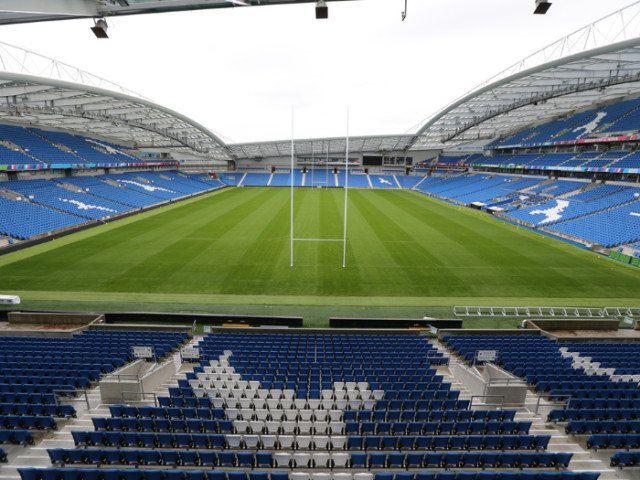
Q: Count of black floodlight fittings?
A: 3